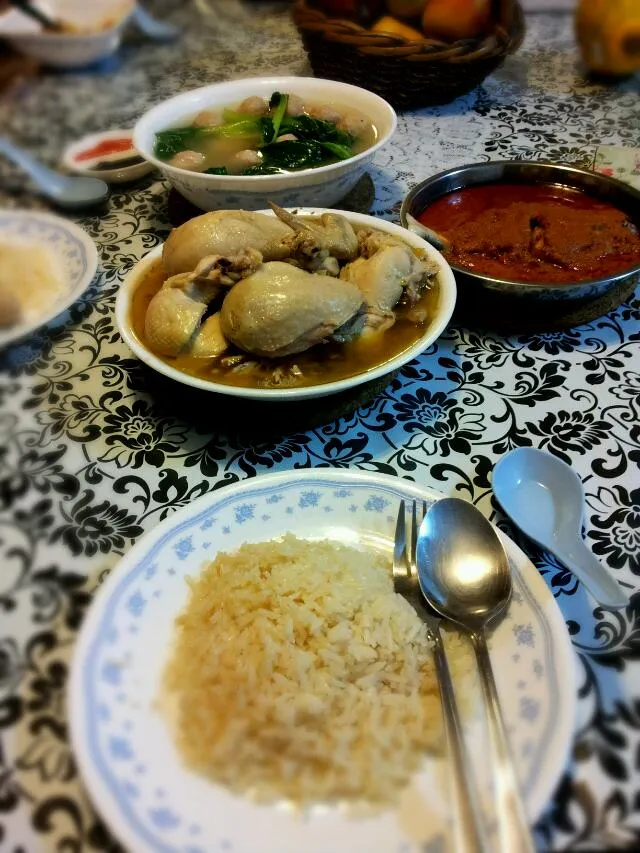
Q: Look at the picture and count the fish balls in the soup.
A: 8